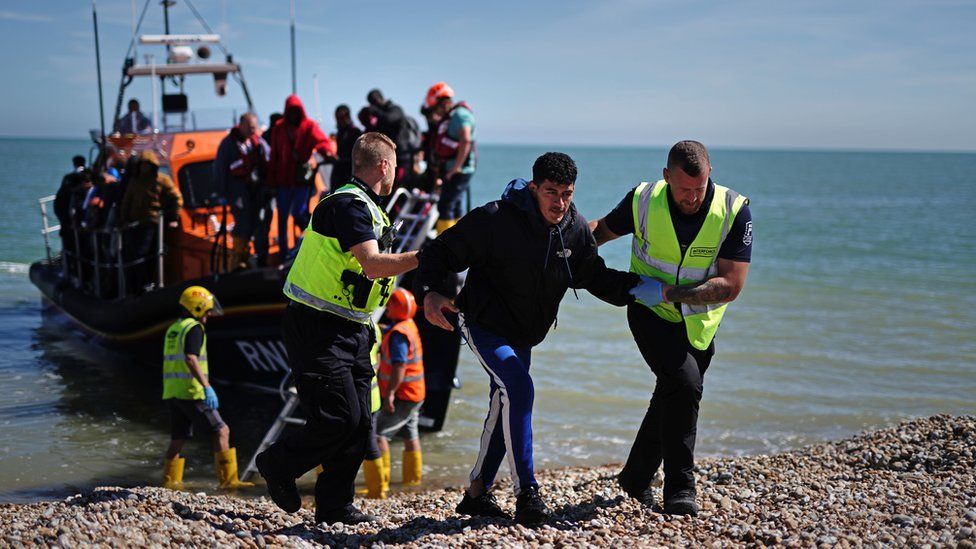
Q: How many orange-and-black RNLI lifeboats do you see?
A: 1